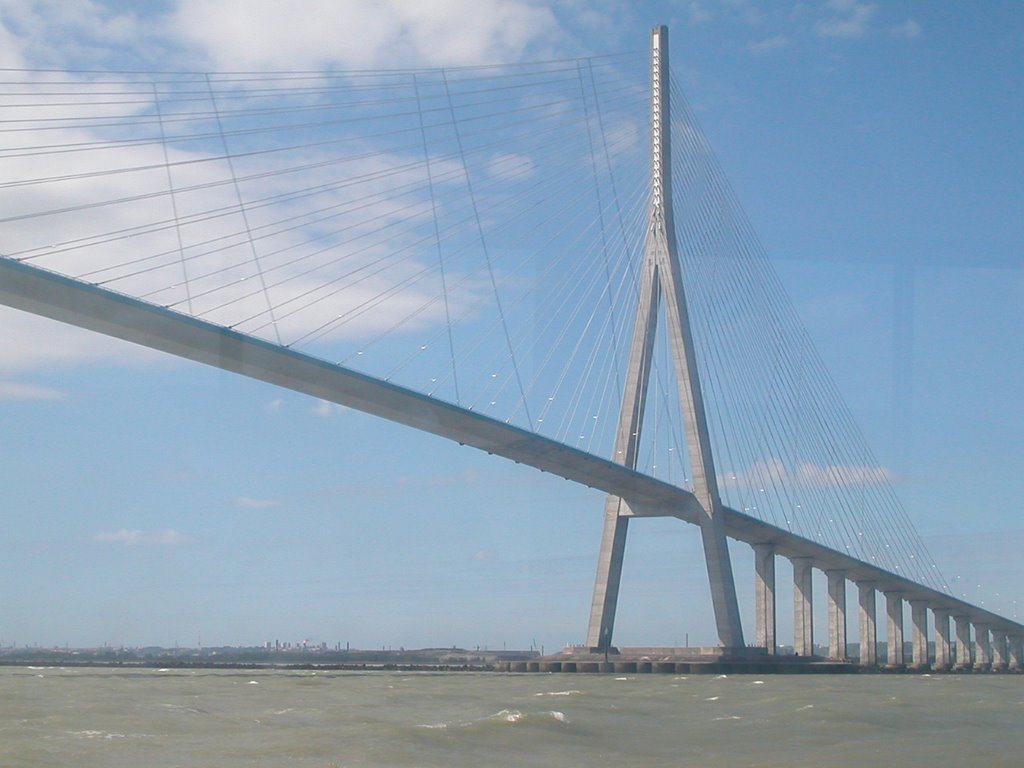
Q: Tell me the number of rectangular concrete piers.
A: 11